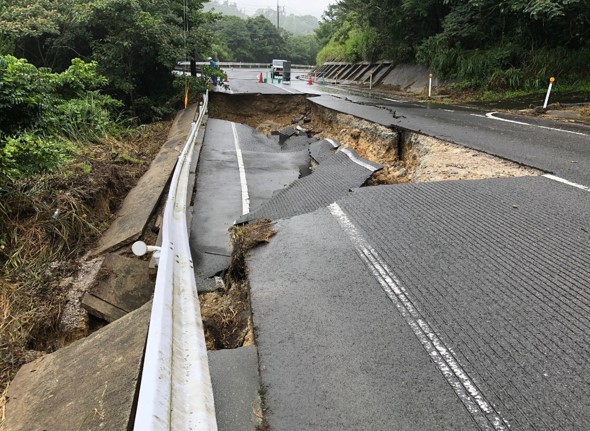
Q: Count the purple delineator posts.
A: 0